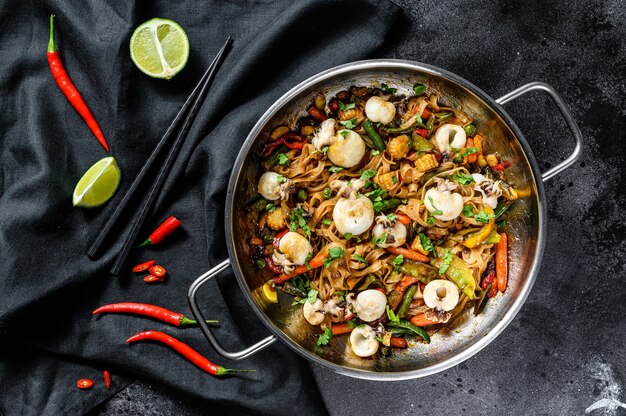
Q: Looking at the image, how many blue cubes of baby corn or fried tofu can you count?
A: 0